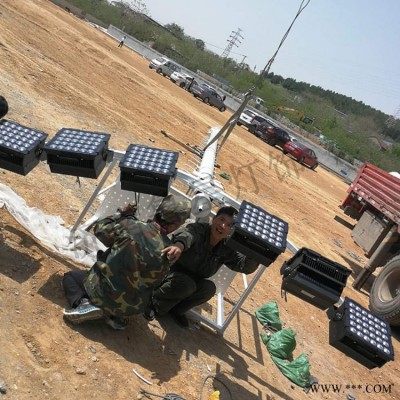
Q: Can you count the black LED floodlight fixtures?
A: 6